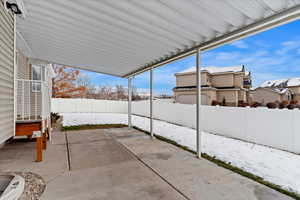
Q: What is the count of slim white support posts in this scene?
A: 3